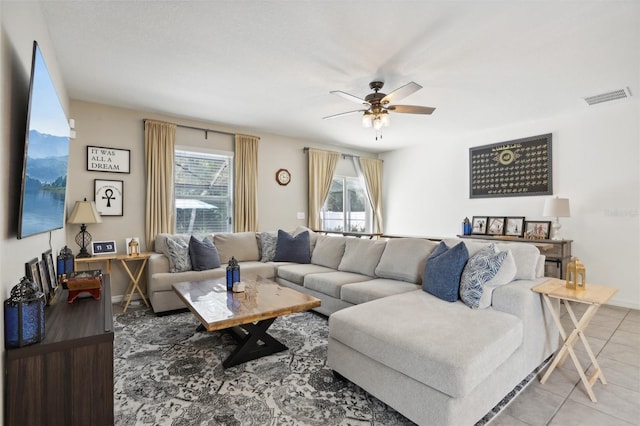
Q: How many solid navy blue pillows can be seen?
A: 3